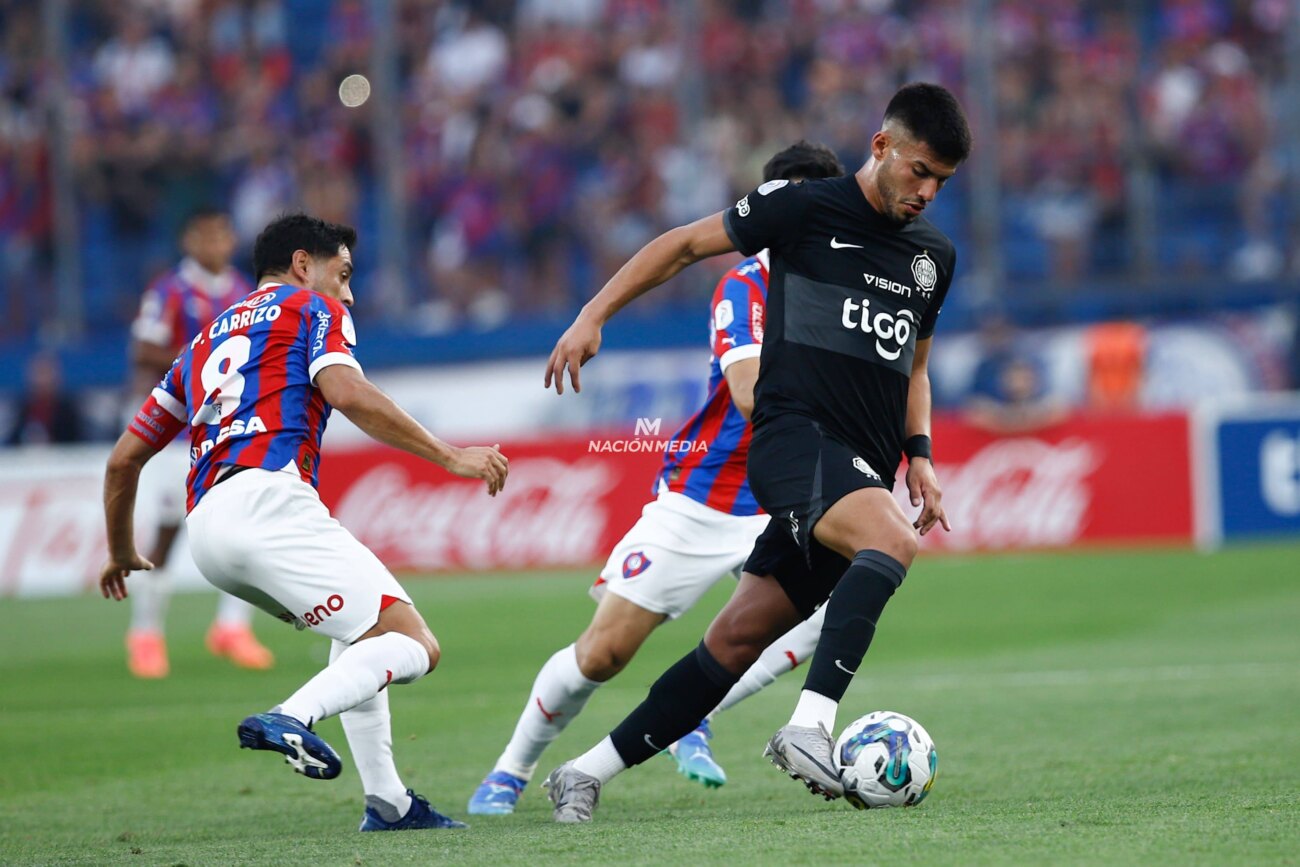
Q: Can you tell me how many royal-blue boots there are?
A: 2